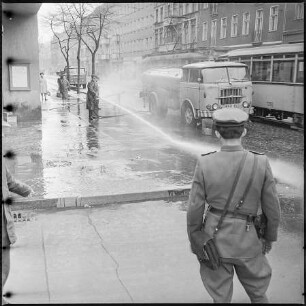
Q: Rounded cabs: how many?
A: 1